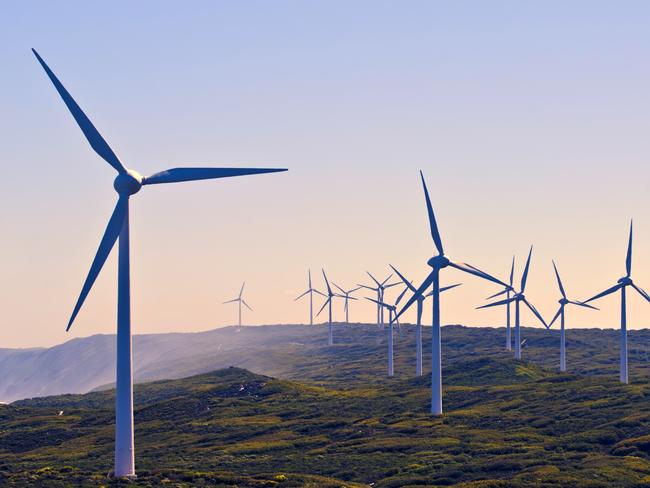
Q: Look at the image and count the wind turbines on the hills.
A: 14